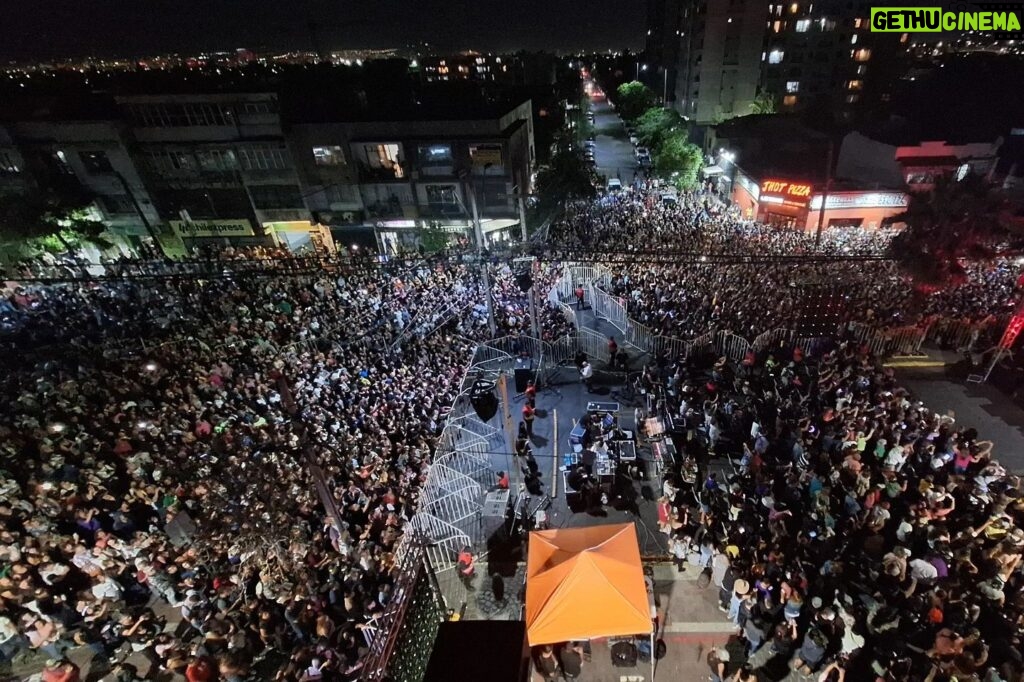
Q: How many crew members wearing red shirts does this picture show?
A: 6